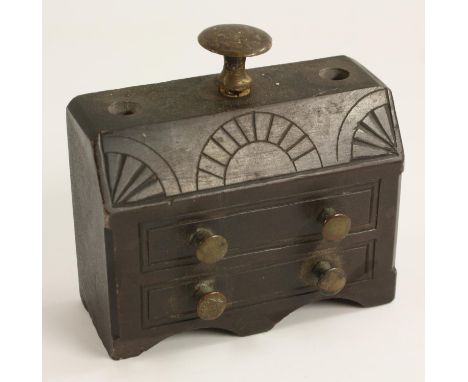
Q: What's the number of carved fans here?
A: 3